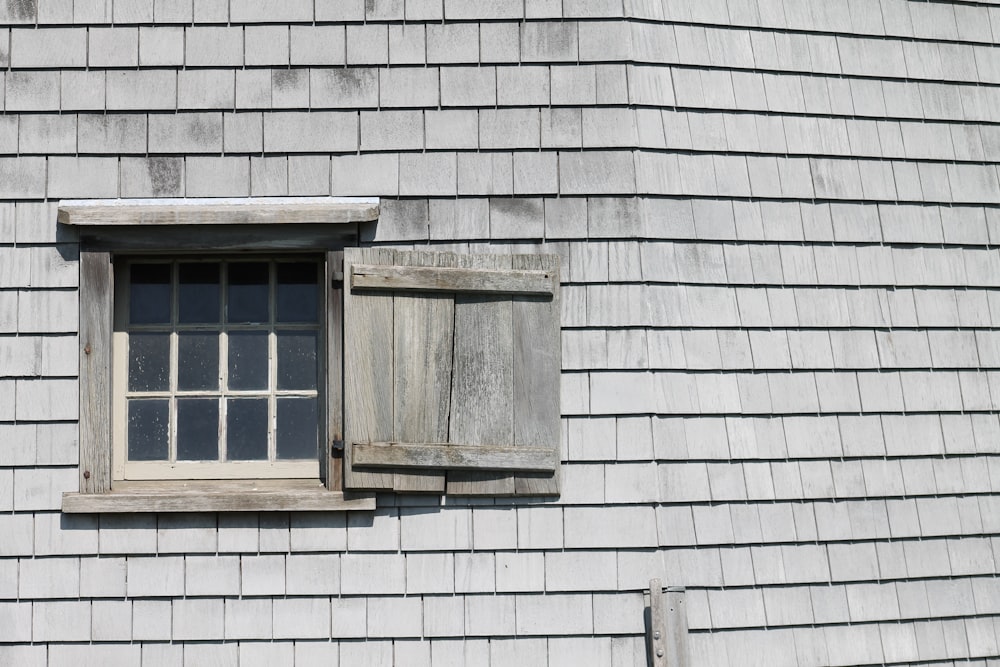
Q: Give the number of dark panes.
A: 12